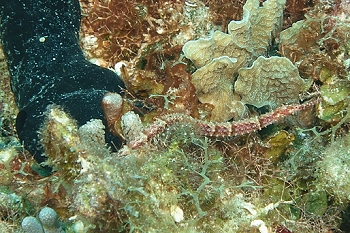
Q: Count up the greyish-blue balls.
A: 2